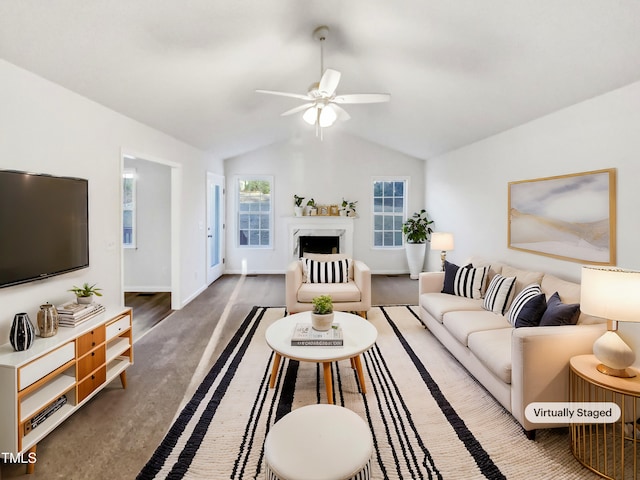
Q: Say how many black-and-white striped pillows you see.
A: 4